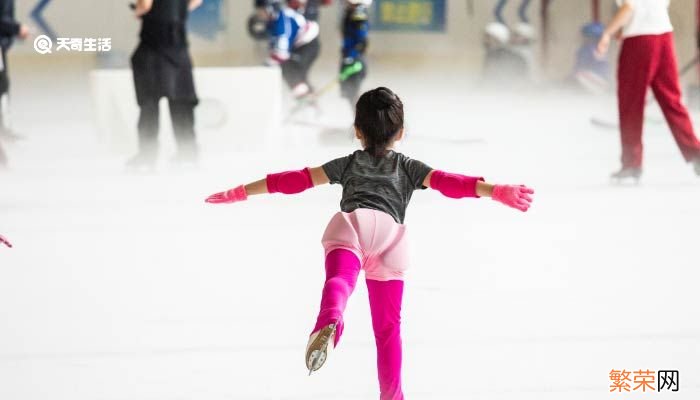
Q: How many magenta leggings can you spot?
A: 1